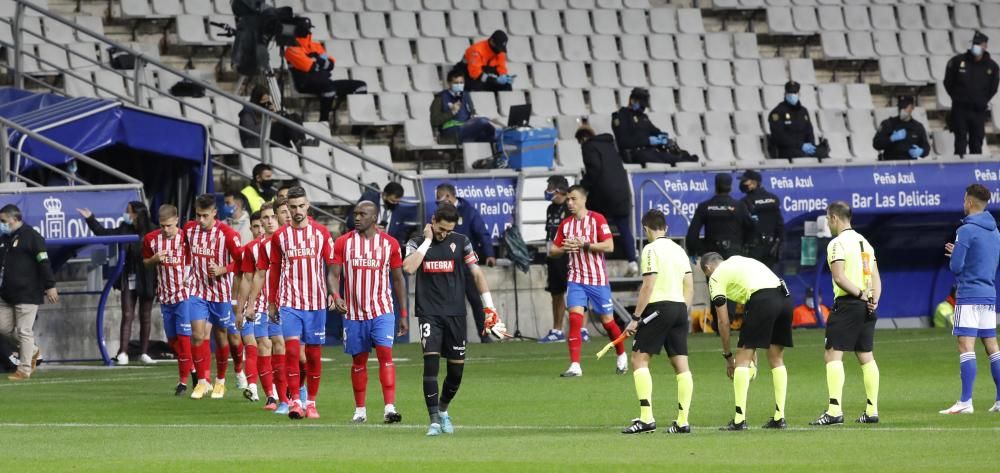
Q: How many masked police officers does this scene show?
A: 5